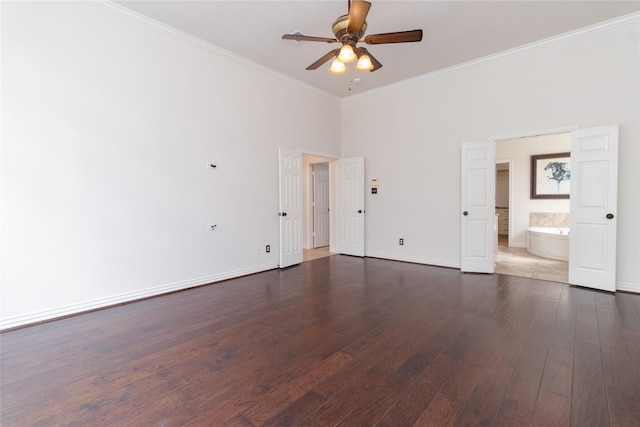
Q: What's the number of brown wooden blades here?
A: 5